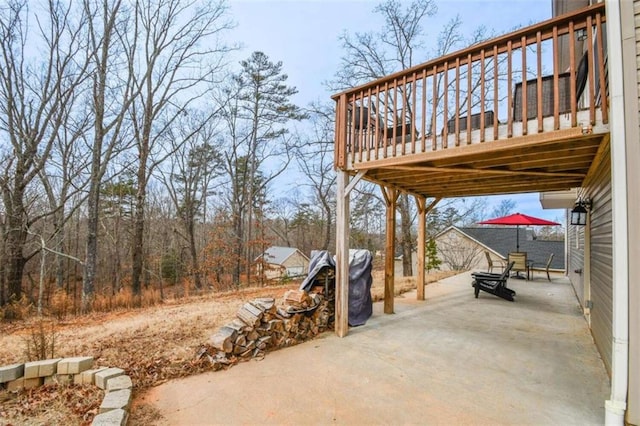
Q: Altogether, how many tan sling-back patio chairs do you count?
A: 3